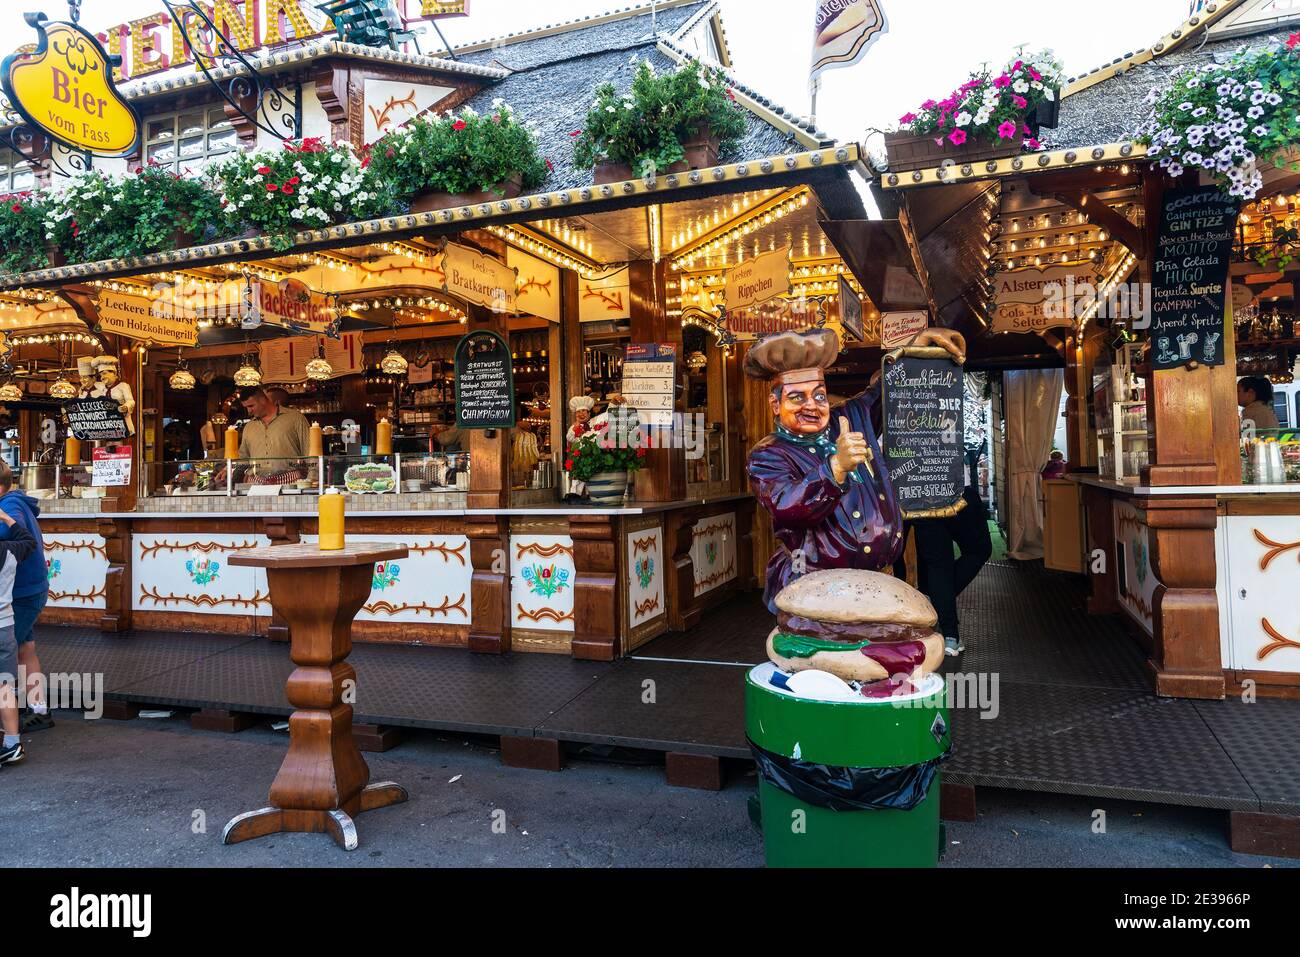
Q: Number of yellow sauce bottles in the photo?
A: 5